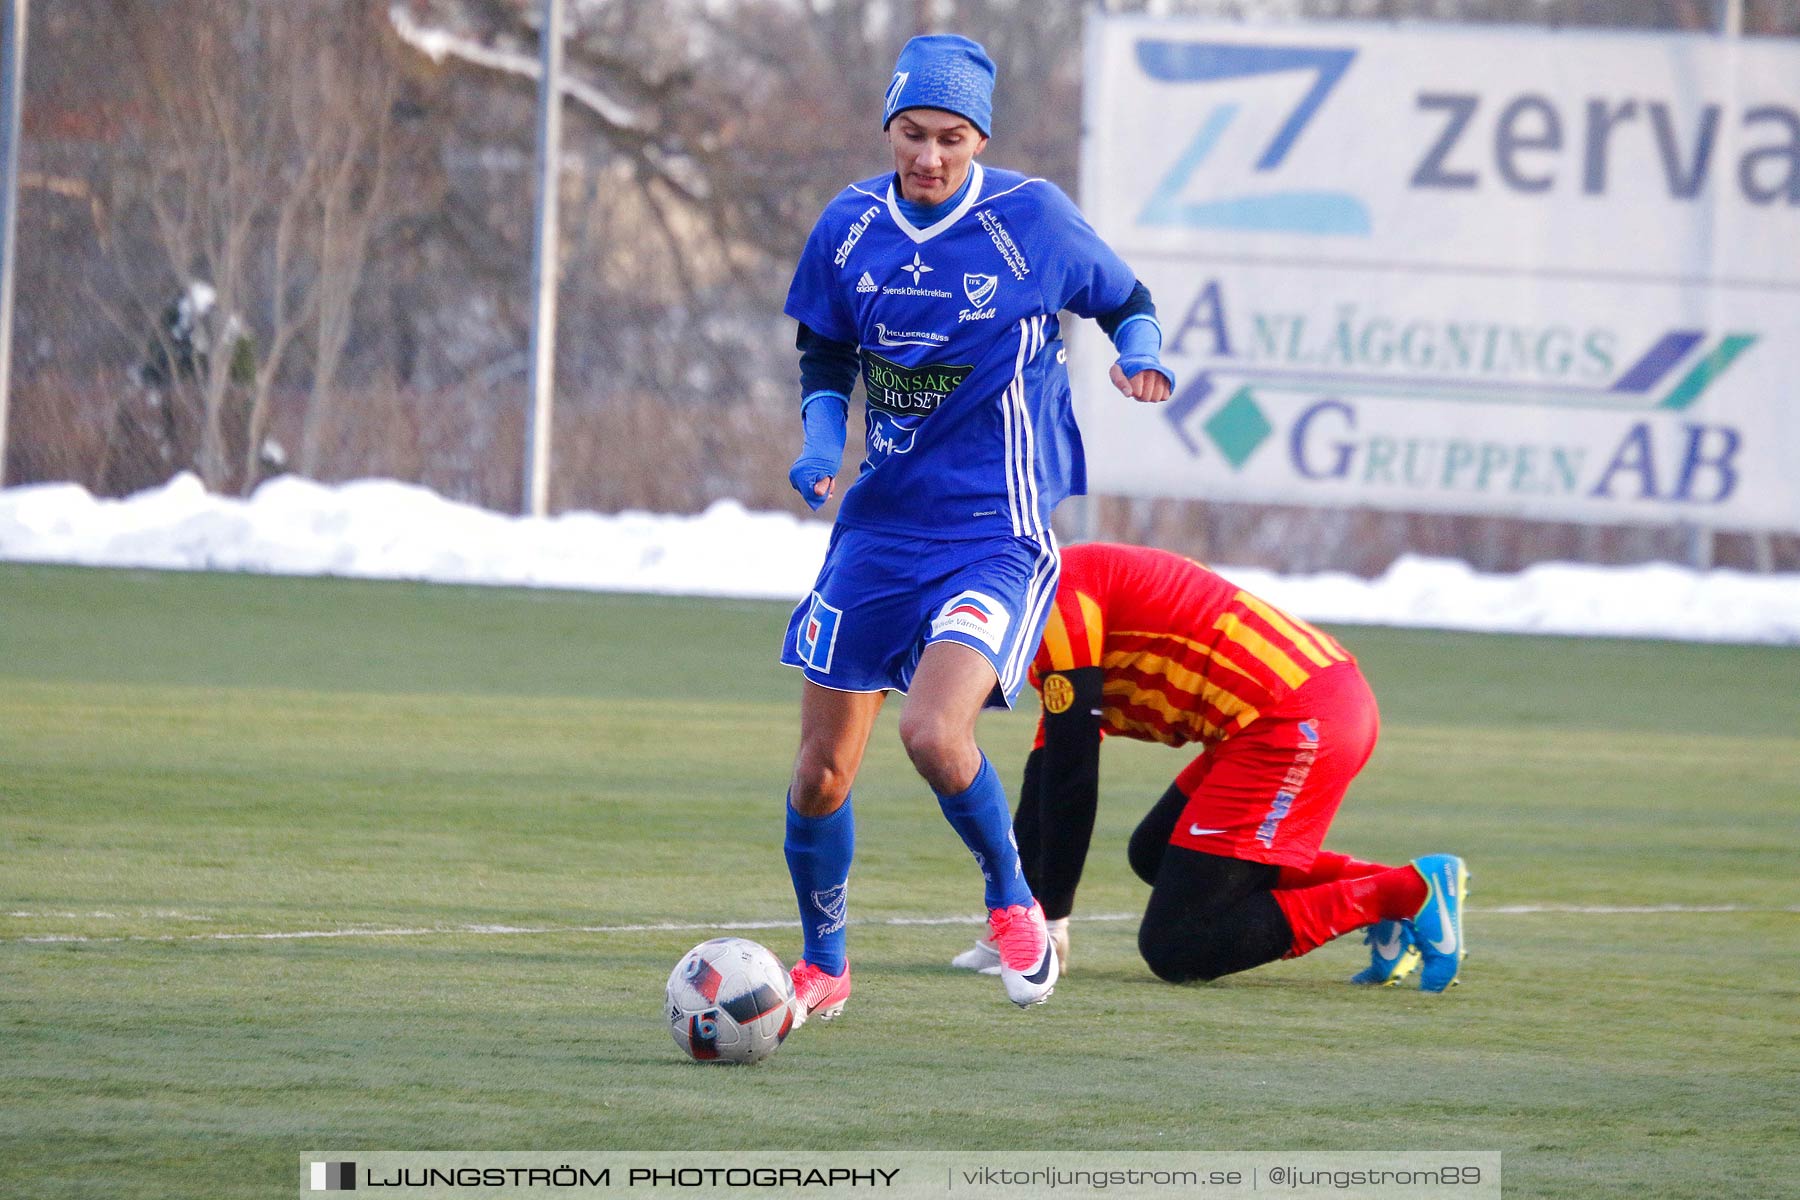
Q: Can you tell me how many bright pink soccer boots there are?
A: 2